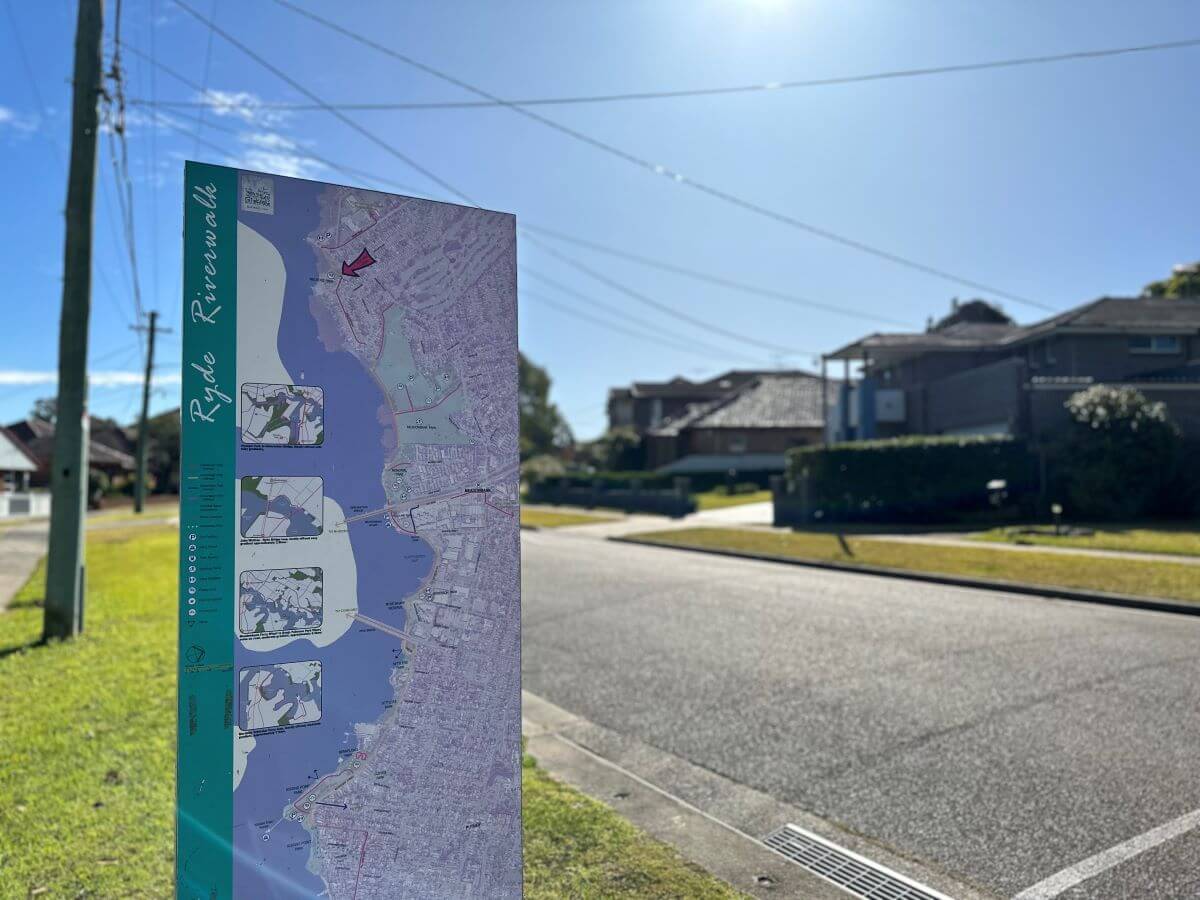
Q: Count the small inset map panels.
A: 4